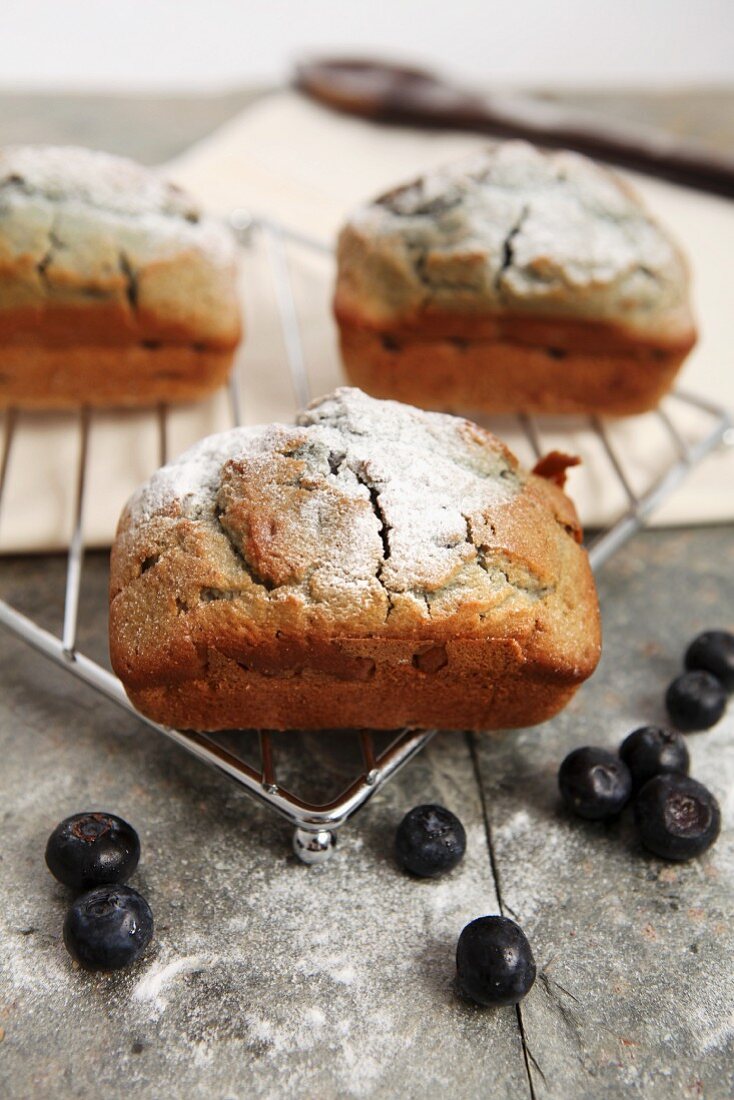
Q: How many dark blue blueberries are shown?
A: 9